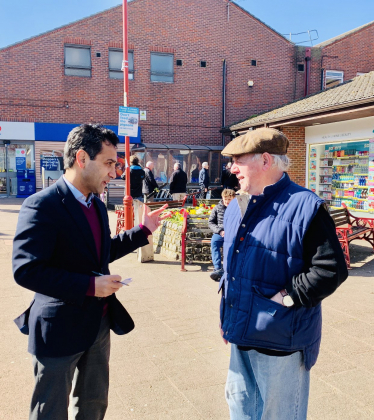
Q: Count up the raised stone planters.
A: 1